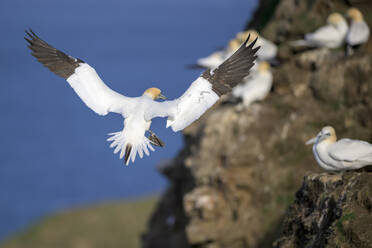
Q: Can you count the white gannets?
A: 7